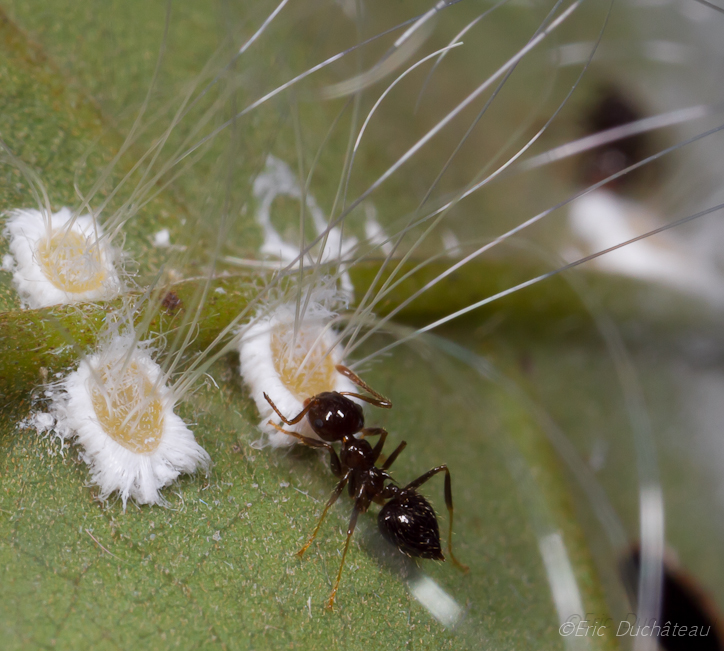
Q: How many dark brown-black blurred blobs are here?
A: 2